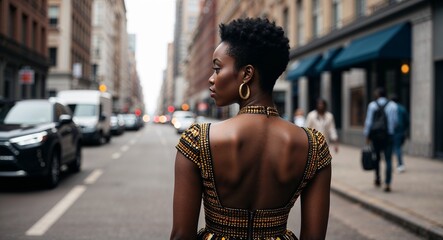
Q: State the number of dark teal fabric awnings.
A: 3